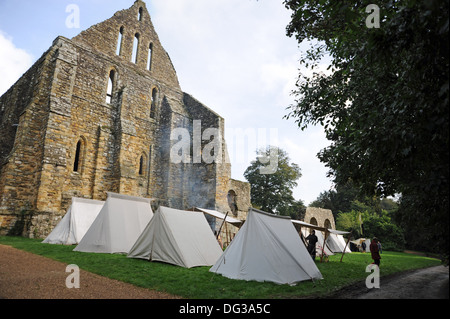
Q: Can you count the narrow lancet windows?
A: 8